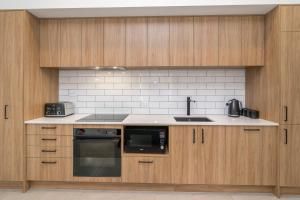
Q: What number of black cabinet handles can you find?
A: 11